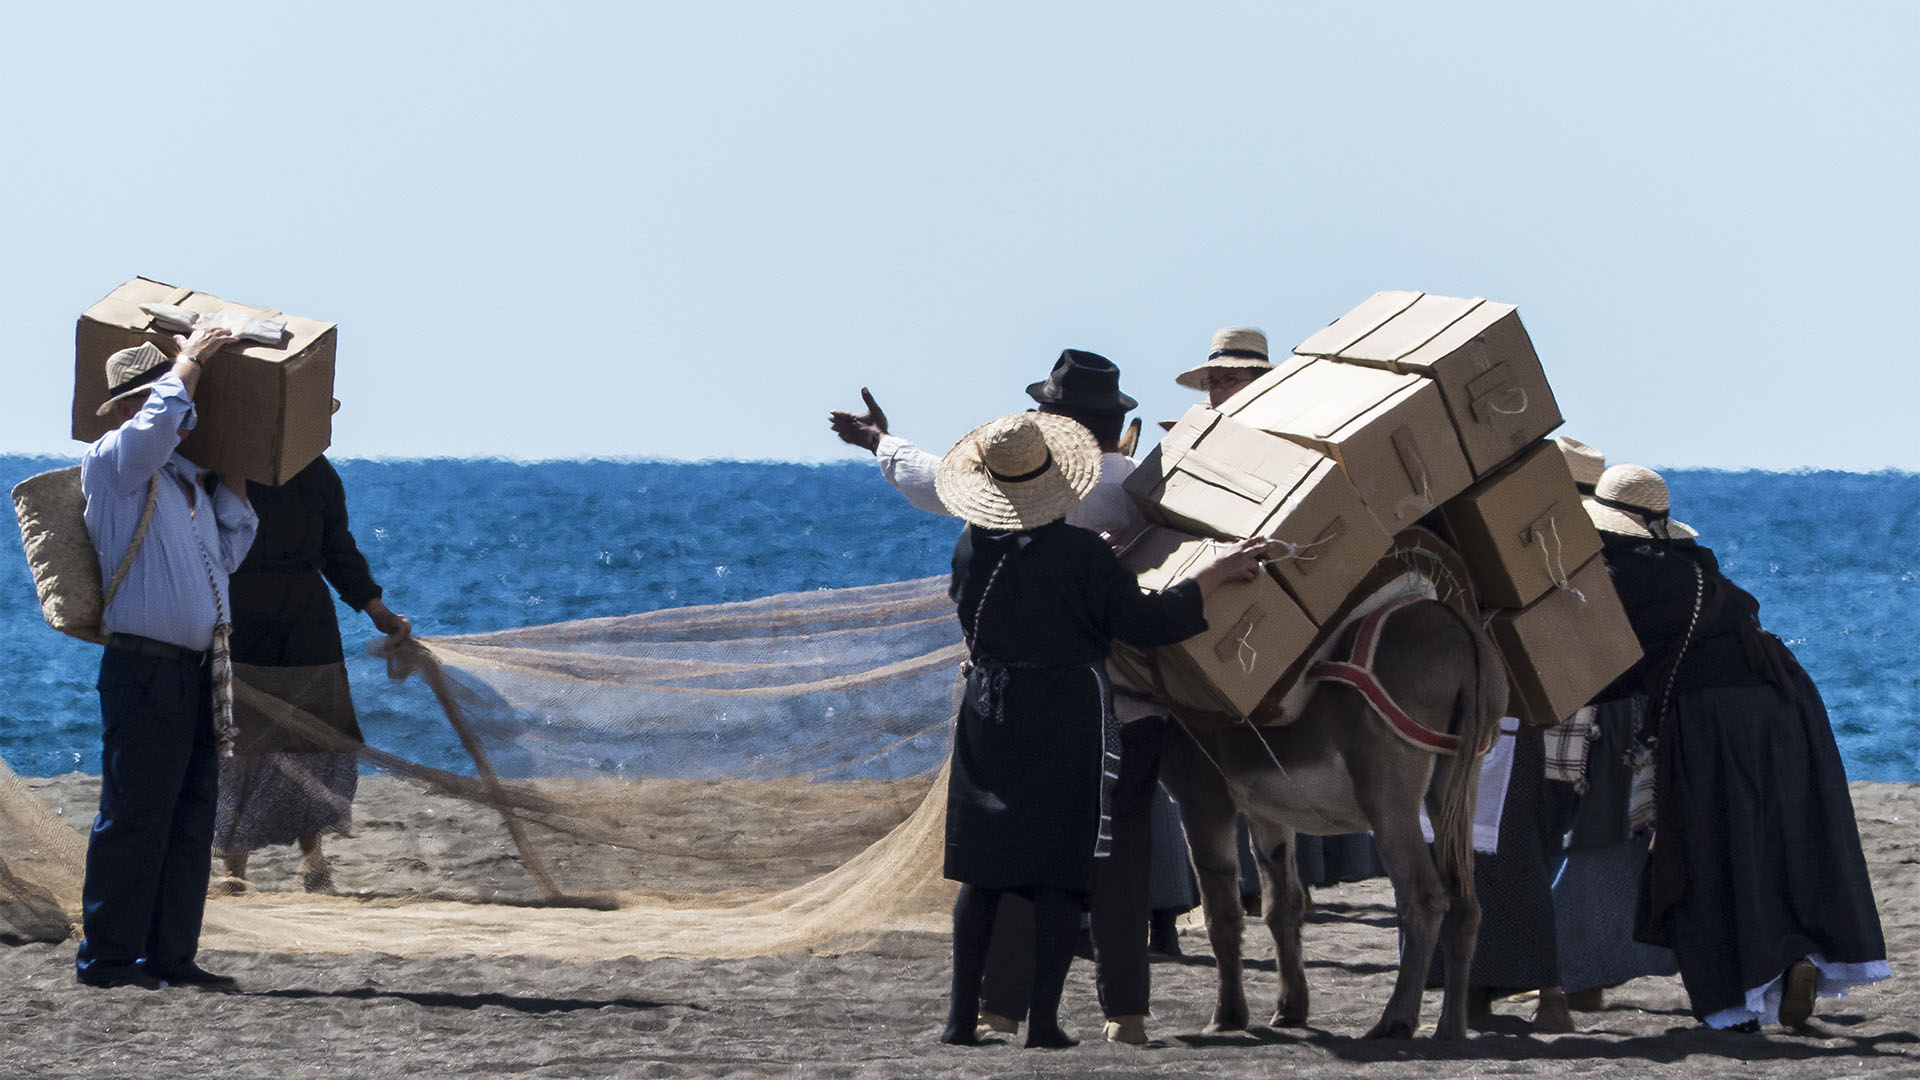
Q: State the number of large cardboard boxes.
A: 7